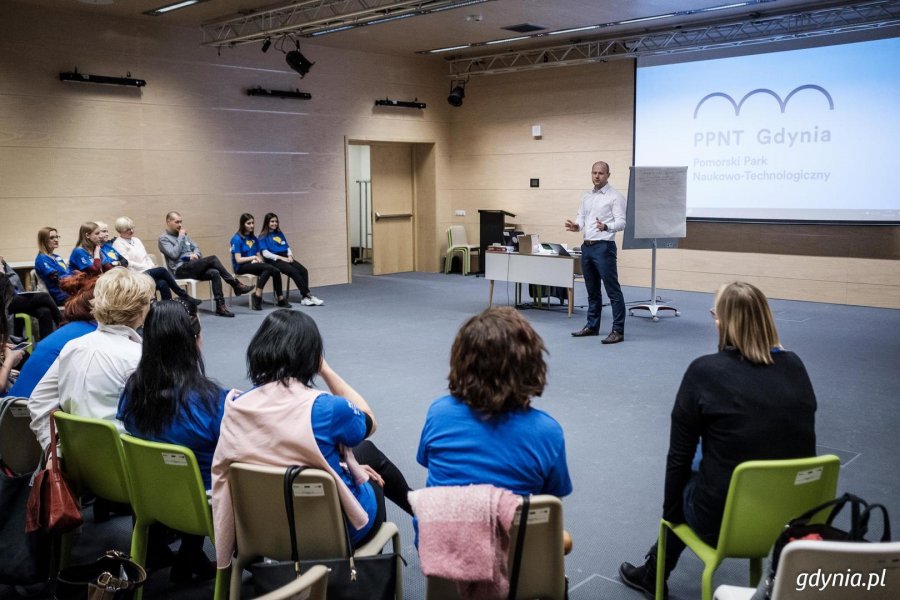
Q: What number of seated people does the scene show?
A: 15